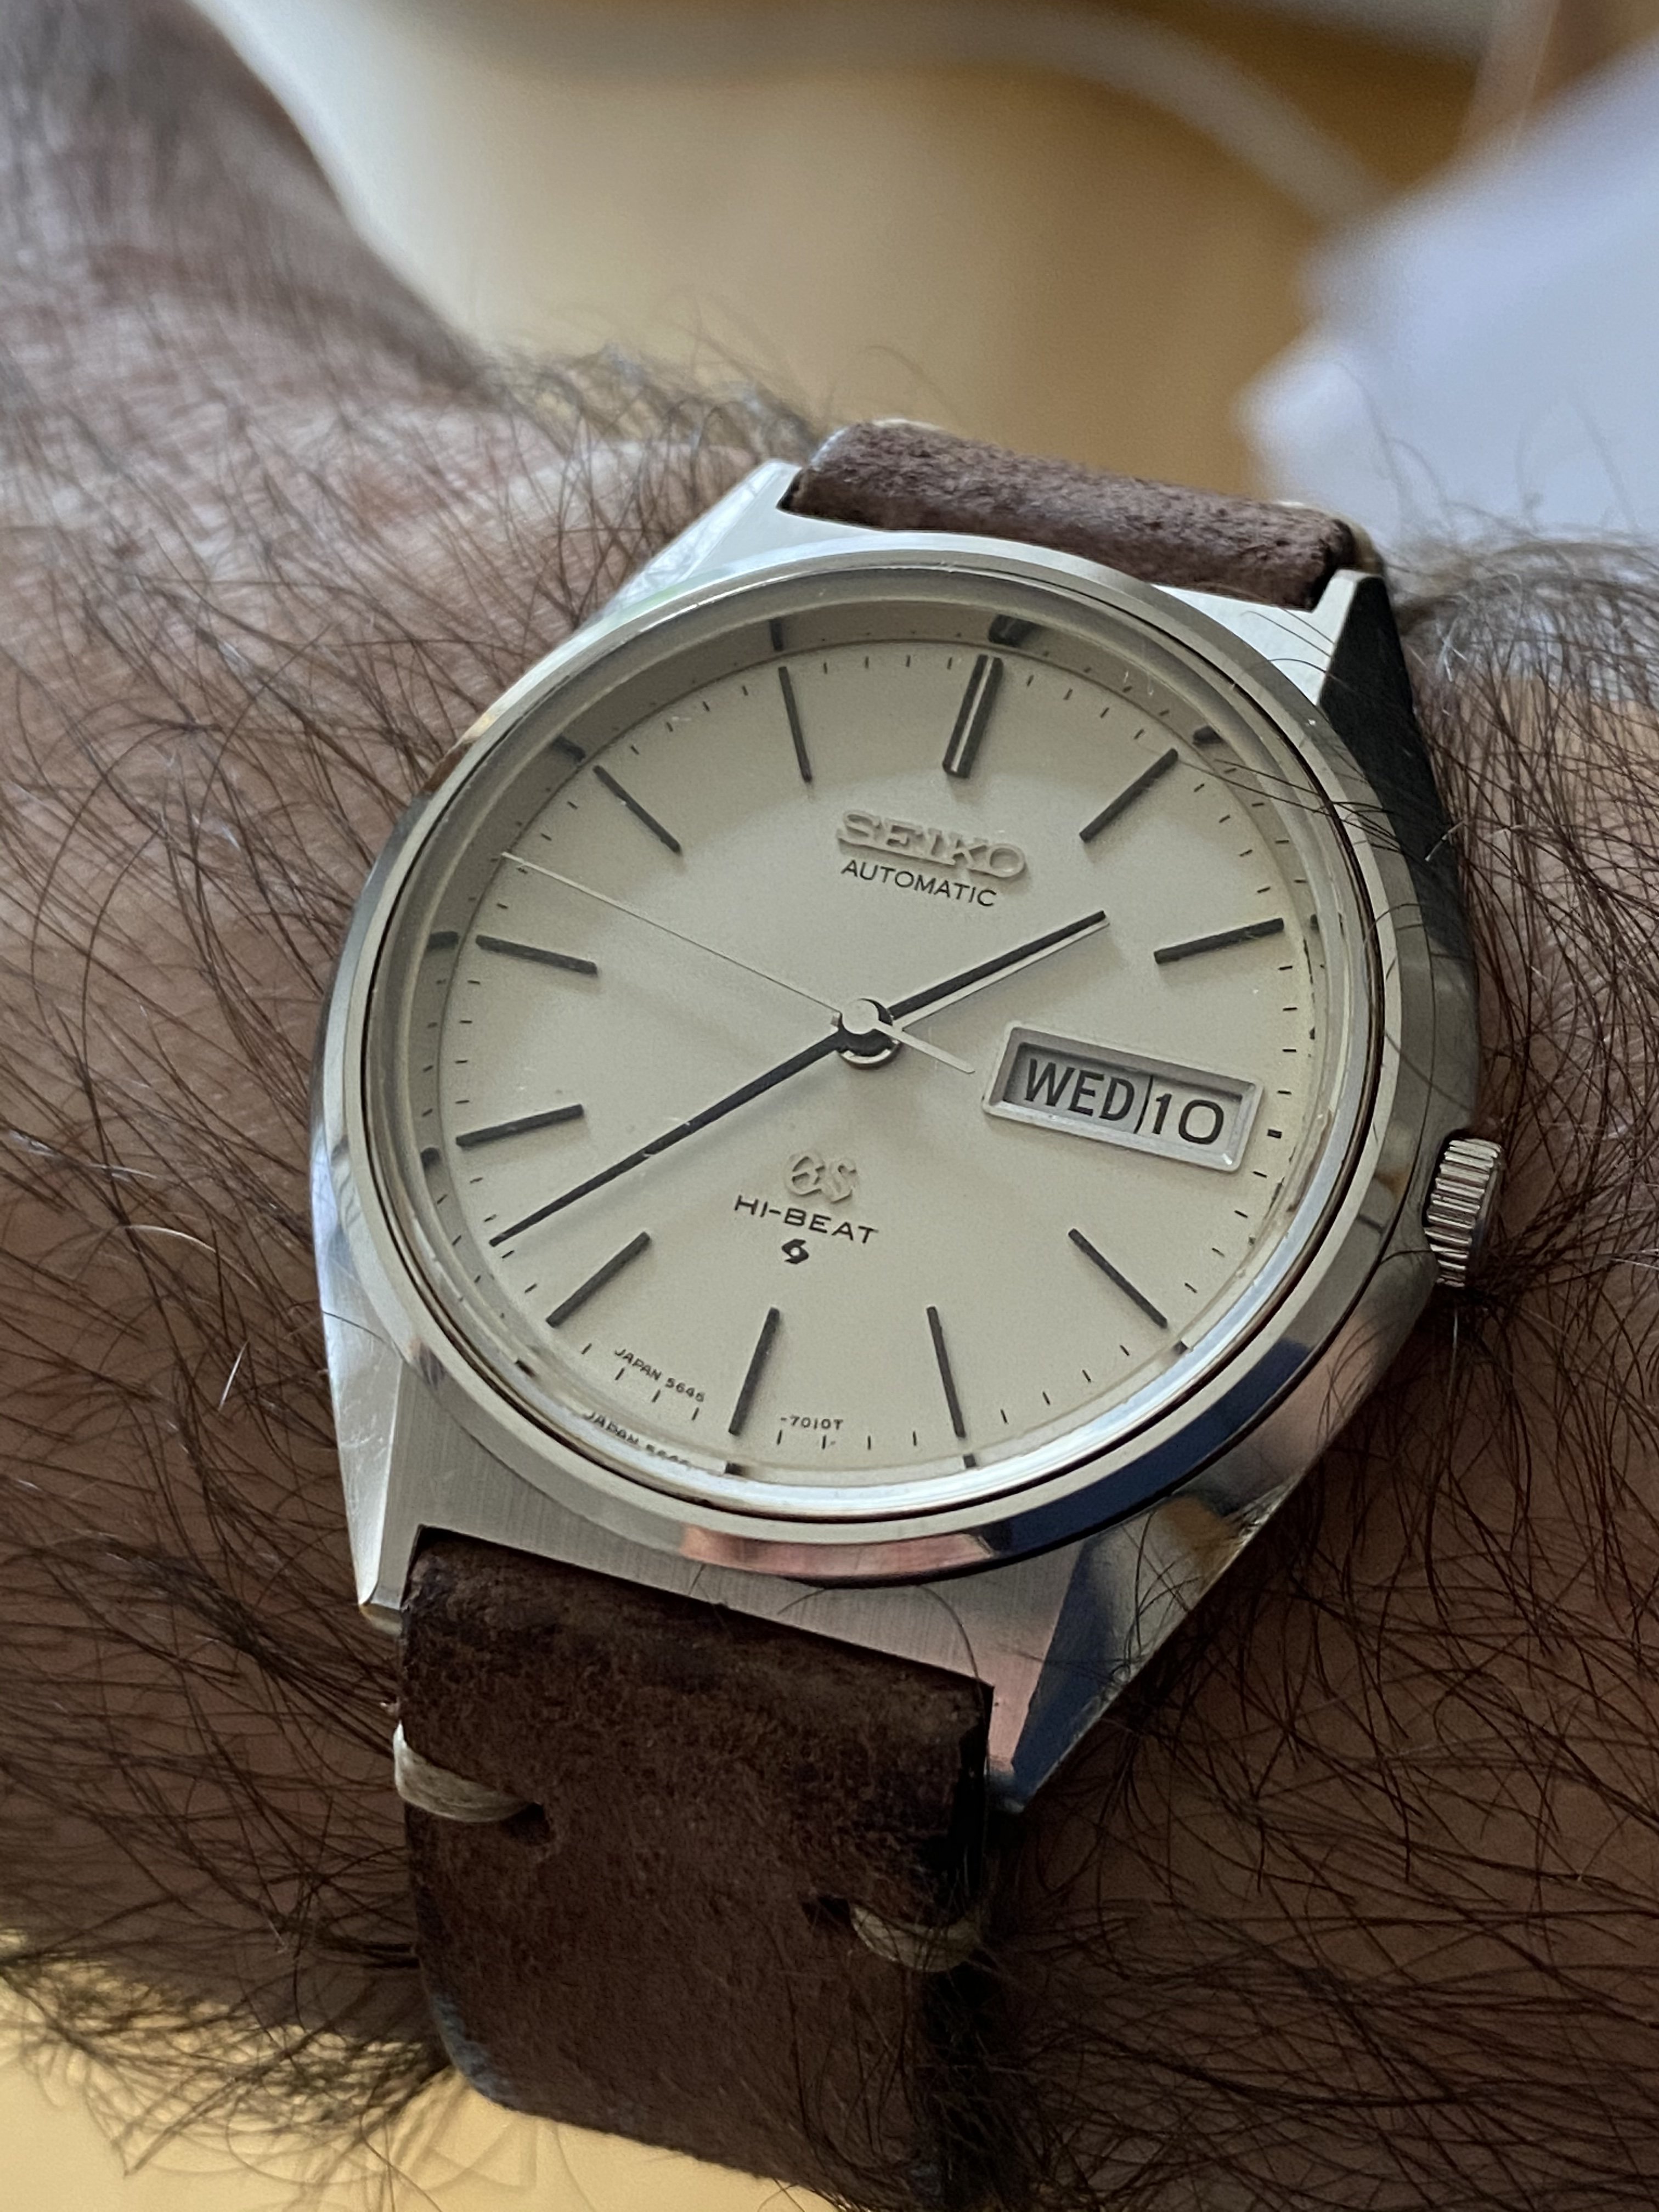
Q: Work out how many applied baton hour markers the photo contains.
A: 11